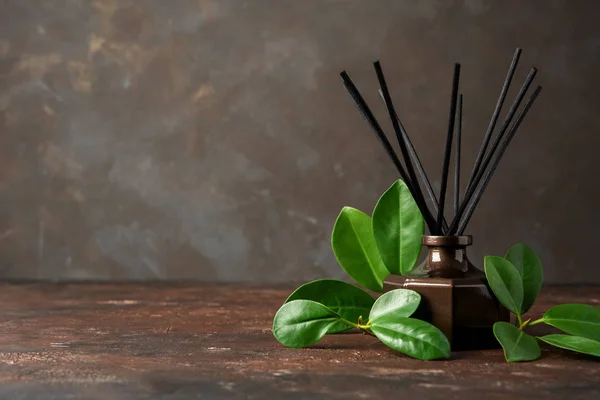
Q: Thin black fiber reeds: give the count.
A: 8